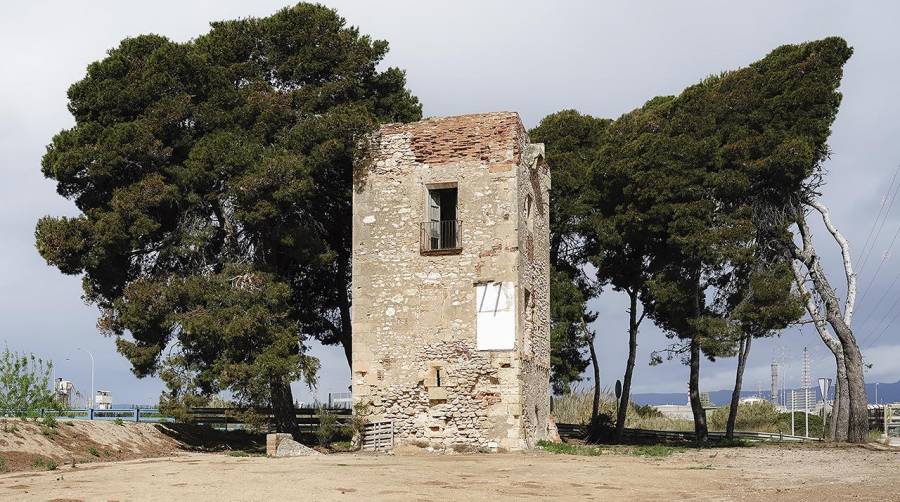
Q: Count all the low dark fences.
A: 2